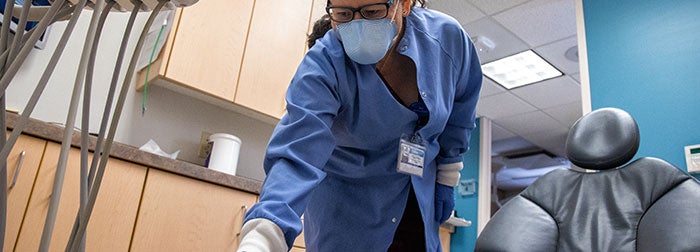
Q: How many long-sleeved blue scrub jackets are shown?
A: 1